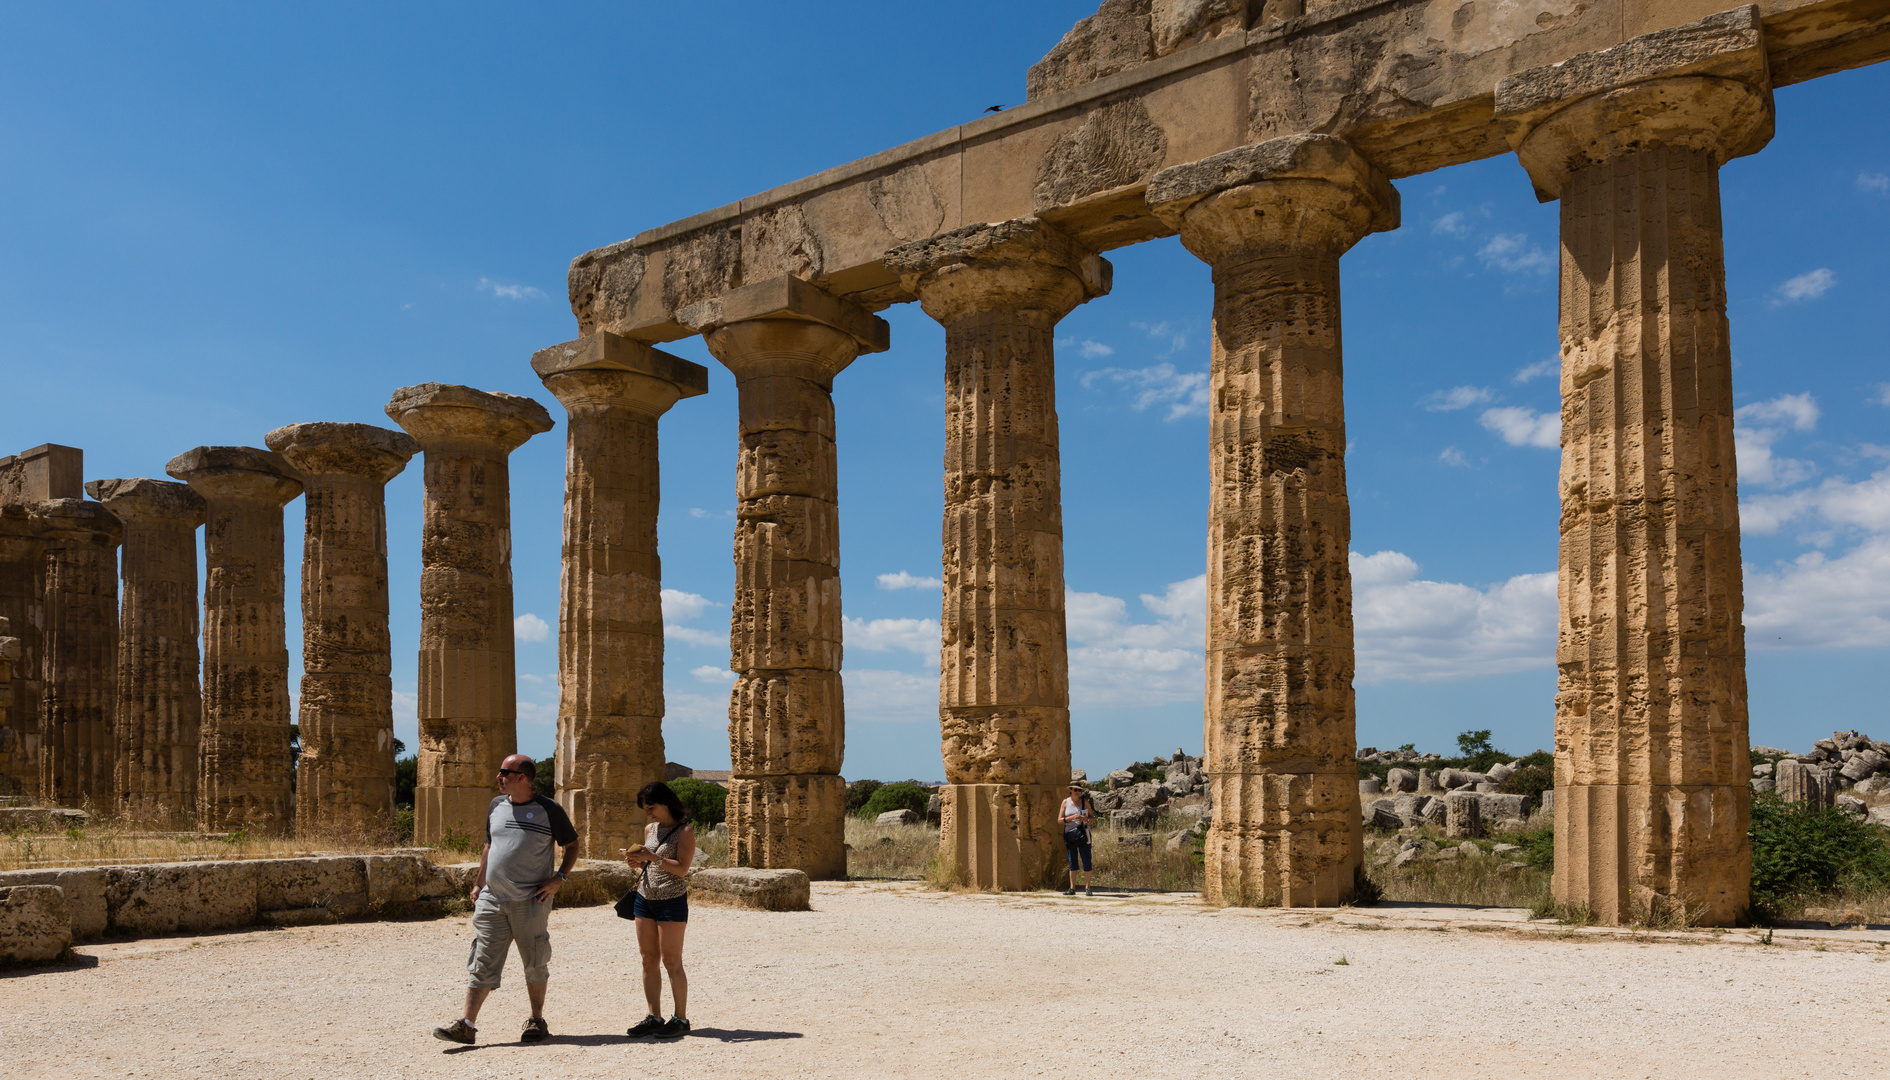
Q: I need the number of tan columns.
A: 11